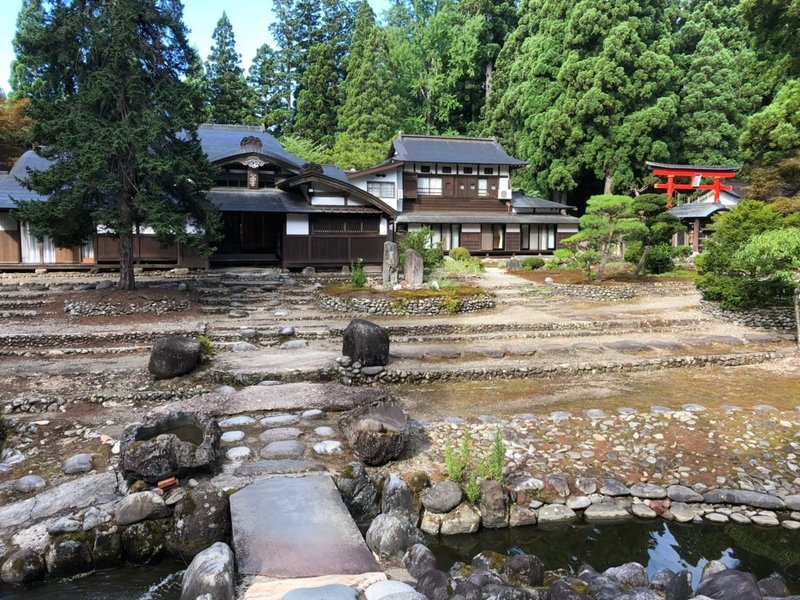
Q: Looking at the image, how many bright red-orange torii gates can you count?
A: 1